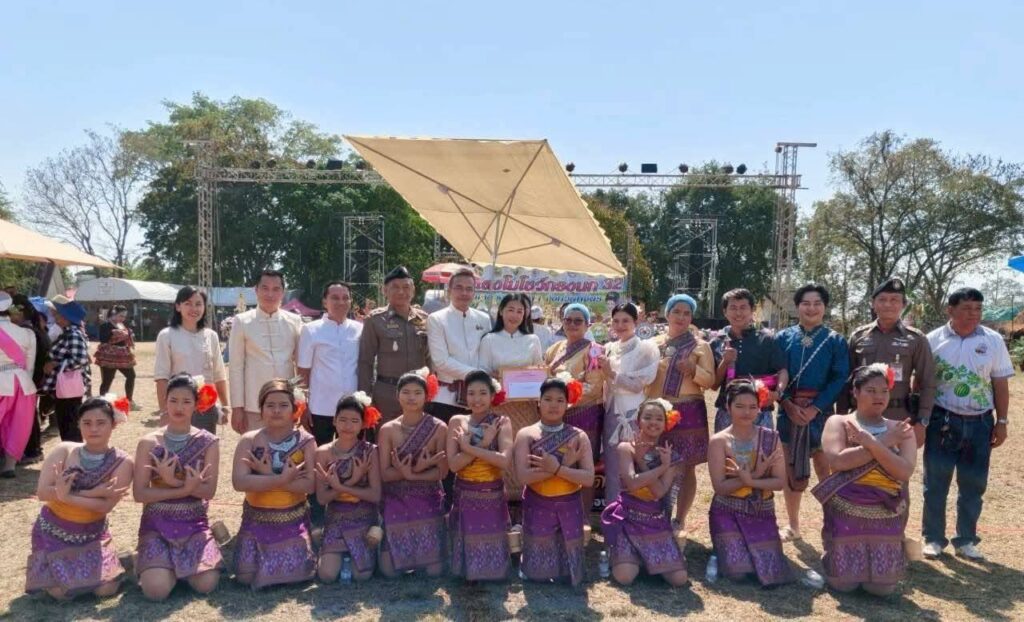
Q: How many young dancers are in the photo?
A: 10